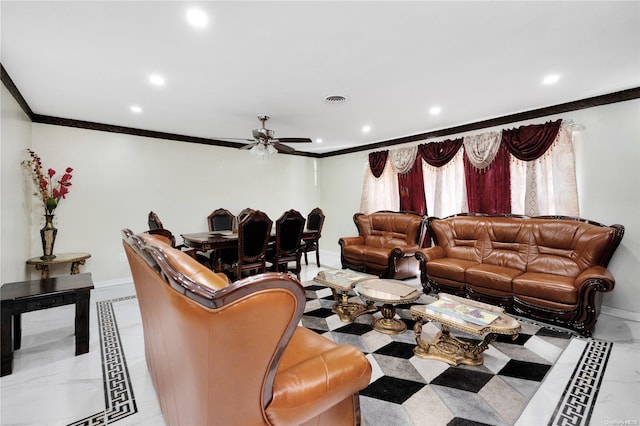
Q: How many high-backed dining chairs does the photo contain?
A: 6